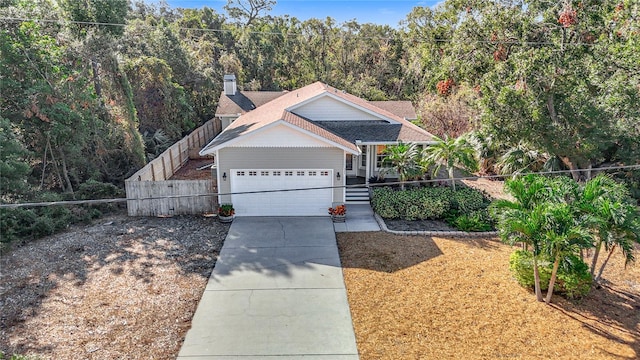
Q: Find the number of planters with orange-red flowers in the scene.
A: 2